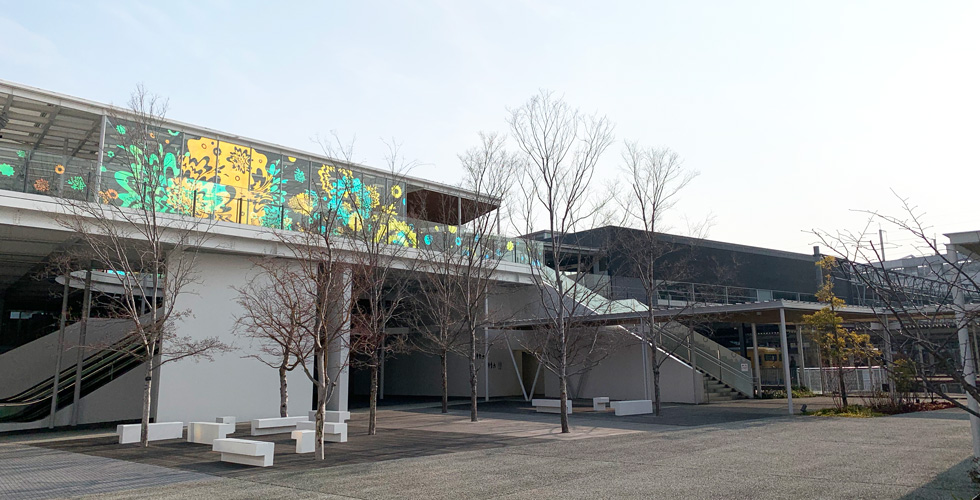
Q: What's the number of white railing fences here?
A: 1